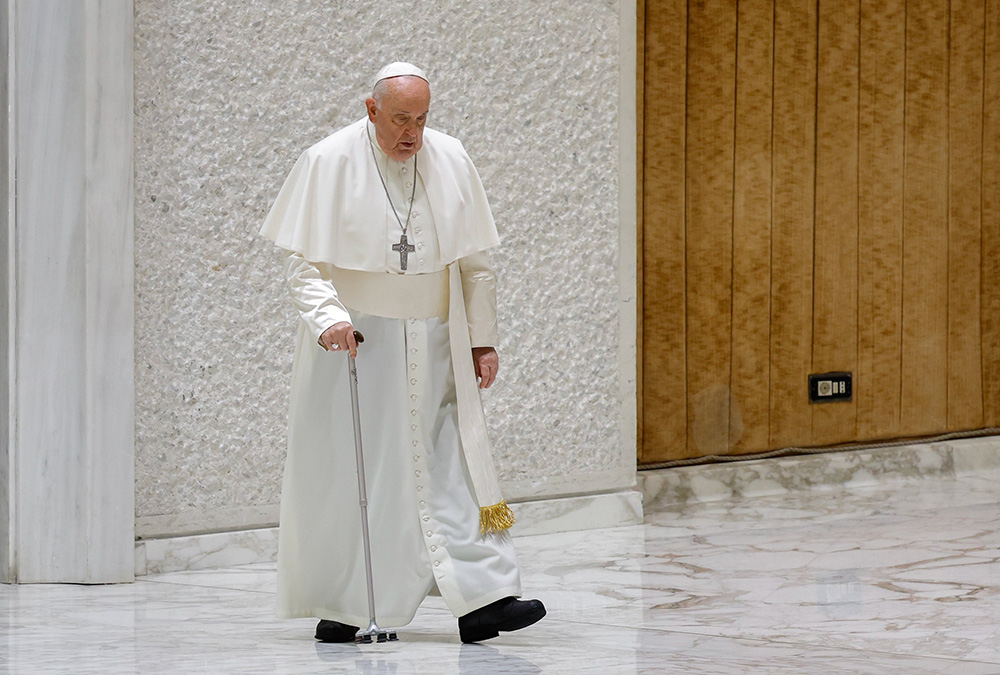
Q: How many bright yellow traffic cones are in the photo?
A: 0